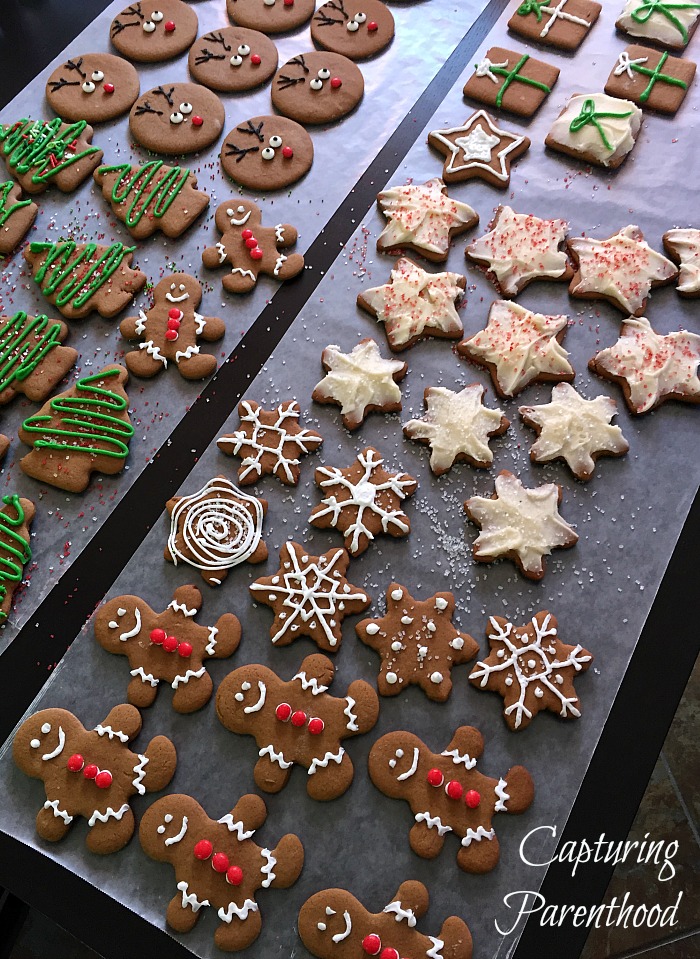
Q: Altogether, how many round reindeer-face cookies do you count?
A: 8